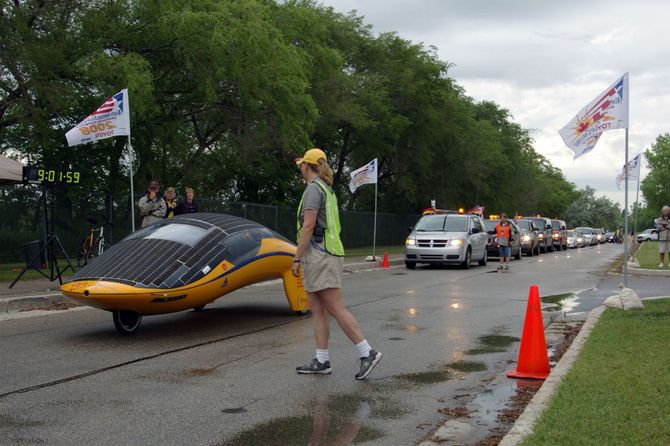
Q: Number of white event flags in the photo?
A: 4